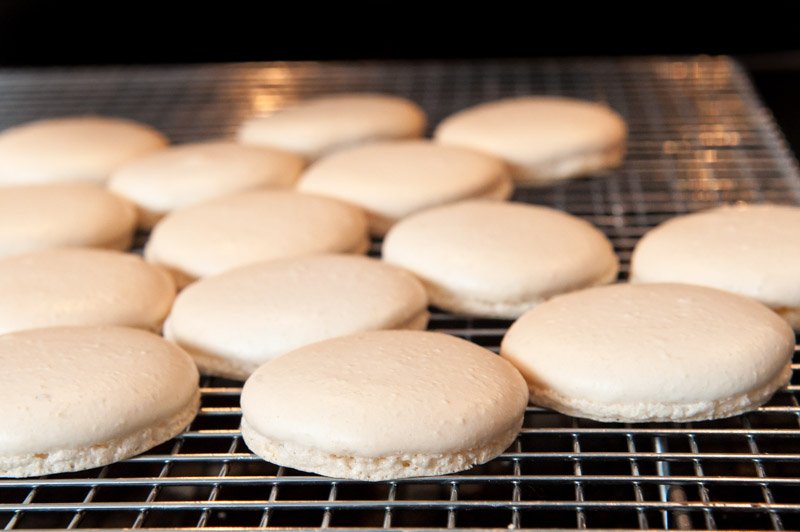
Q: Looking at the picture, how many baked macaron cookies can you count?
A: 14